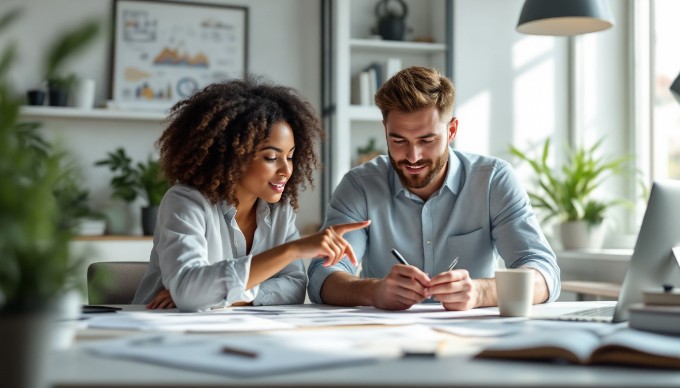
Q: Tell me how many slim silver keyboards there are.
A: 1